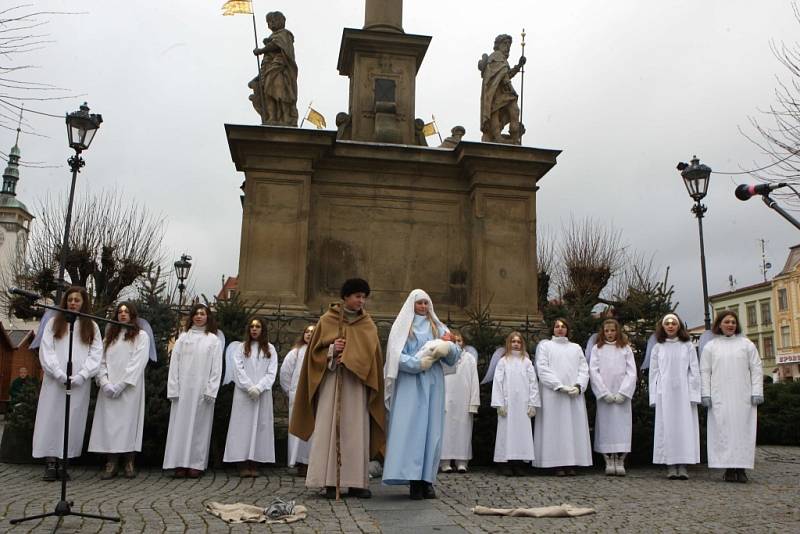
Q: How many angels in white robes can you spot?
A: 11